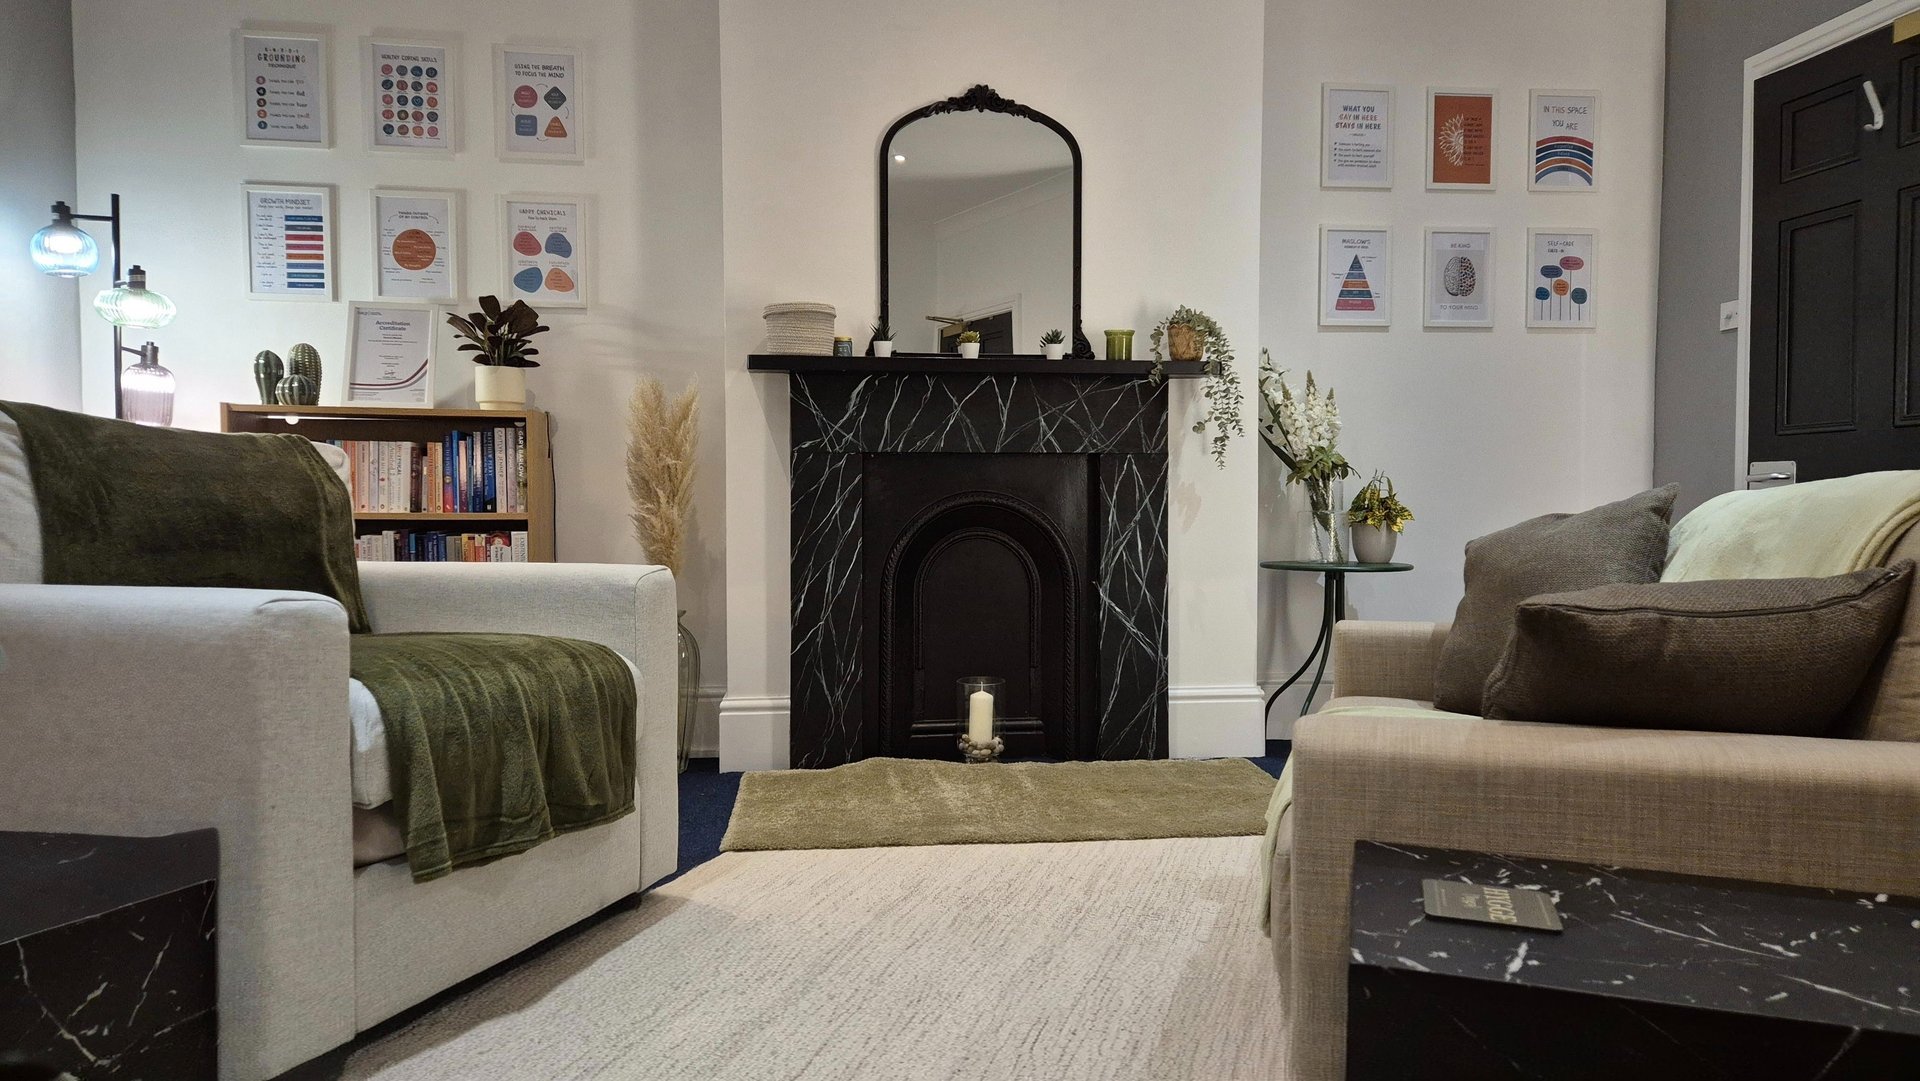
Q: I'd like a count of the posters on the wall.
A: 12